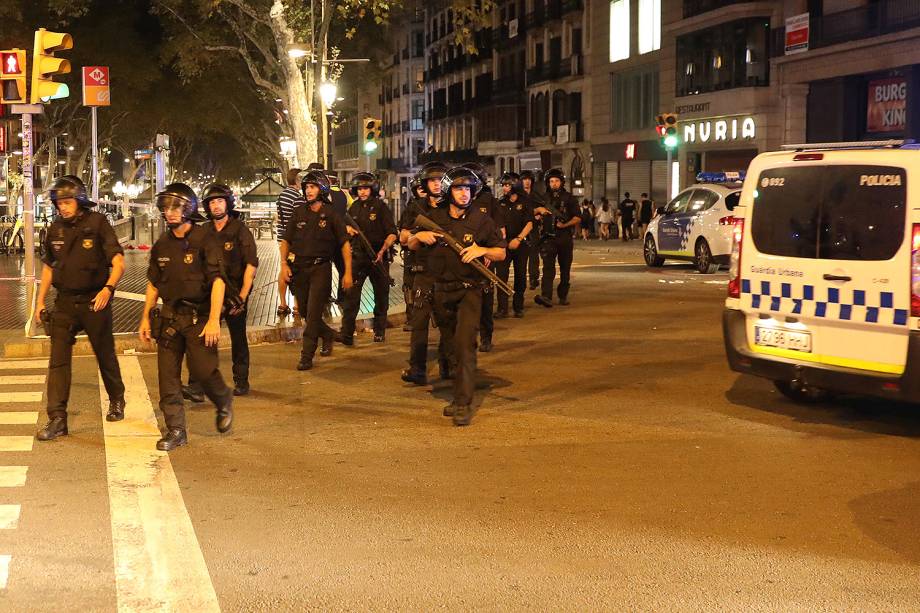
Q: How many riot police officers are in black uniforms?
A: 12